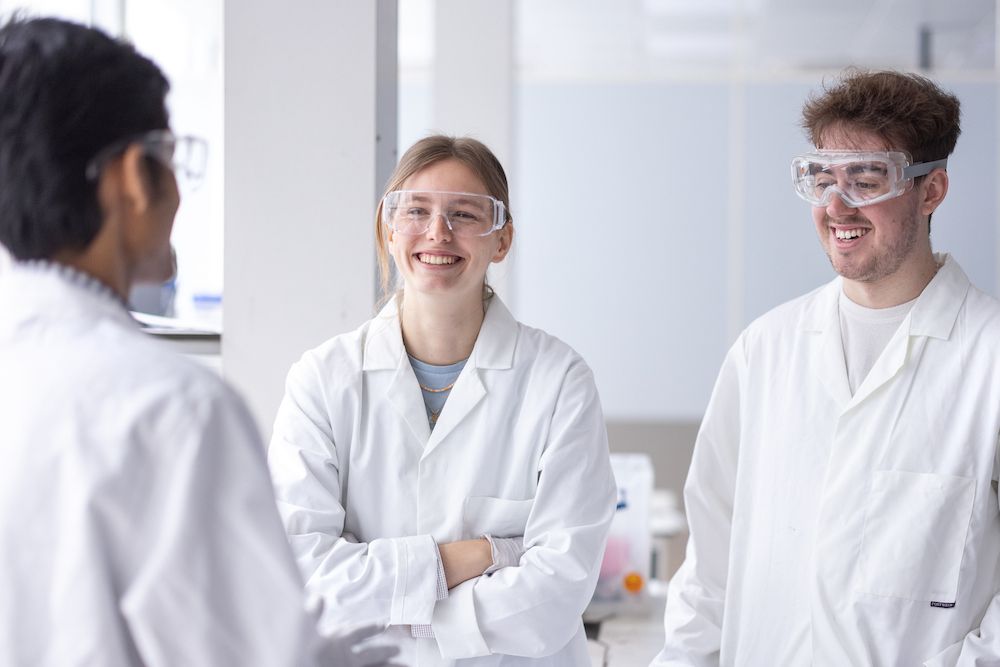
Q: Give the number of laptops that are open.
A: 0